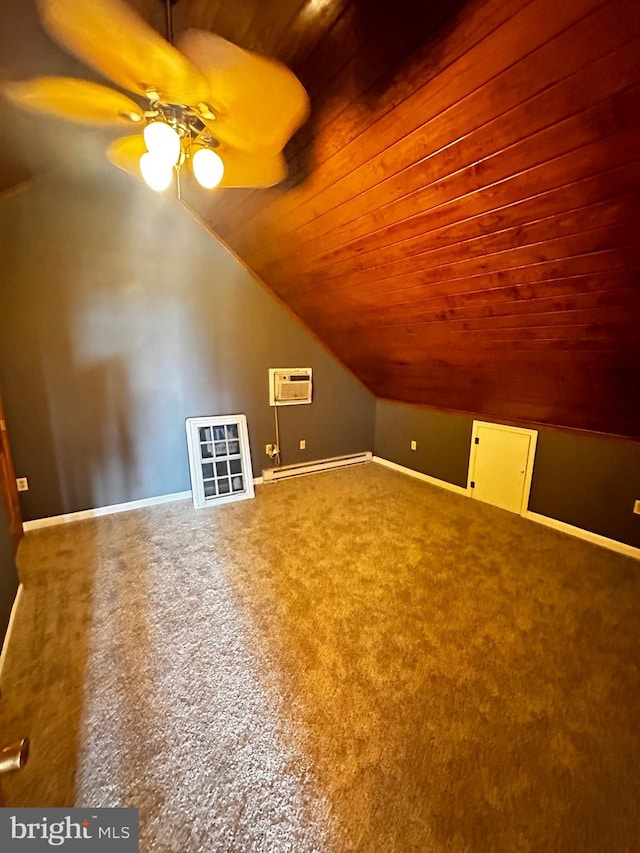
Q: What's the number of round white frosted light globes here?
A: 3